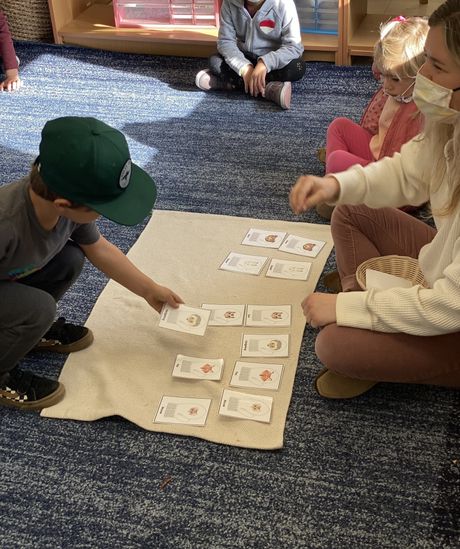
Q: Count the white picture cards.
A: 12